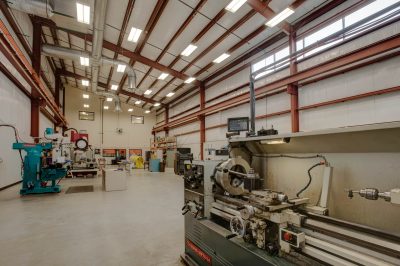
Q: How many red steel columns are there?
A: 5